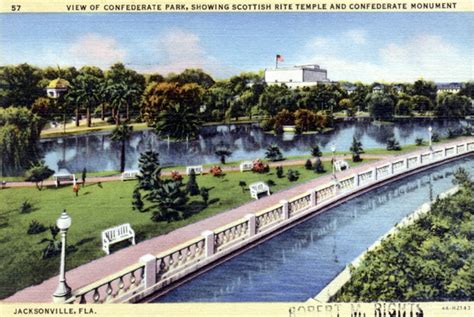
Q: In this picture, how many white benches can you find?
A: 7